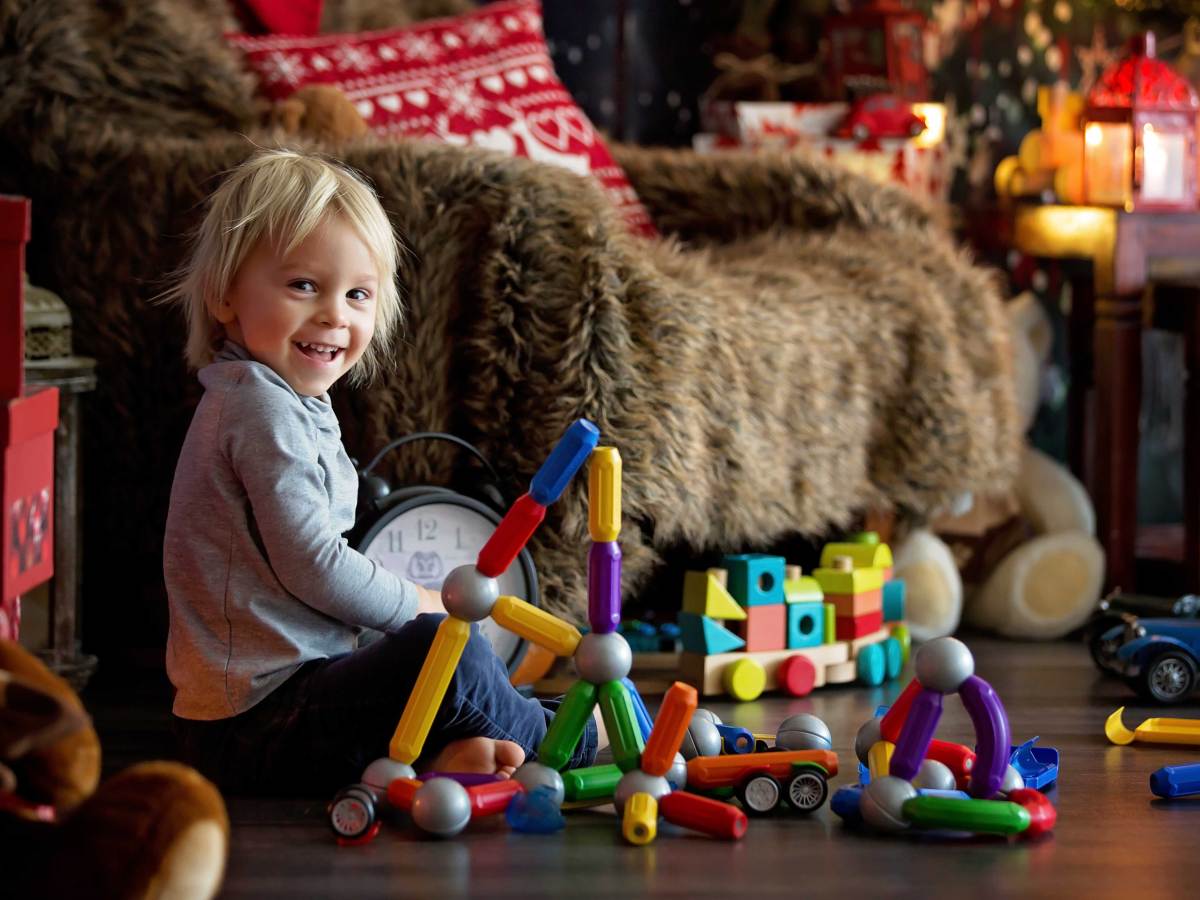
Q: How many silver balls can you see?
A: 15